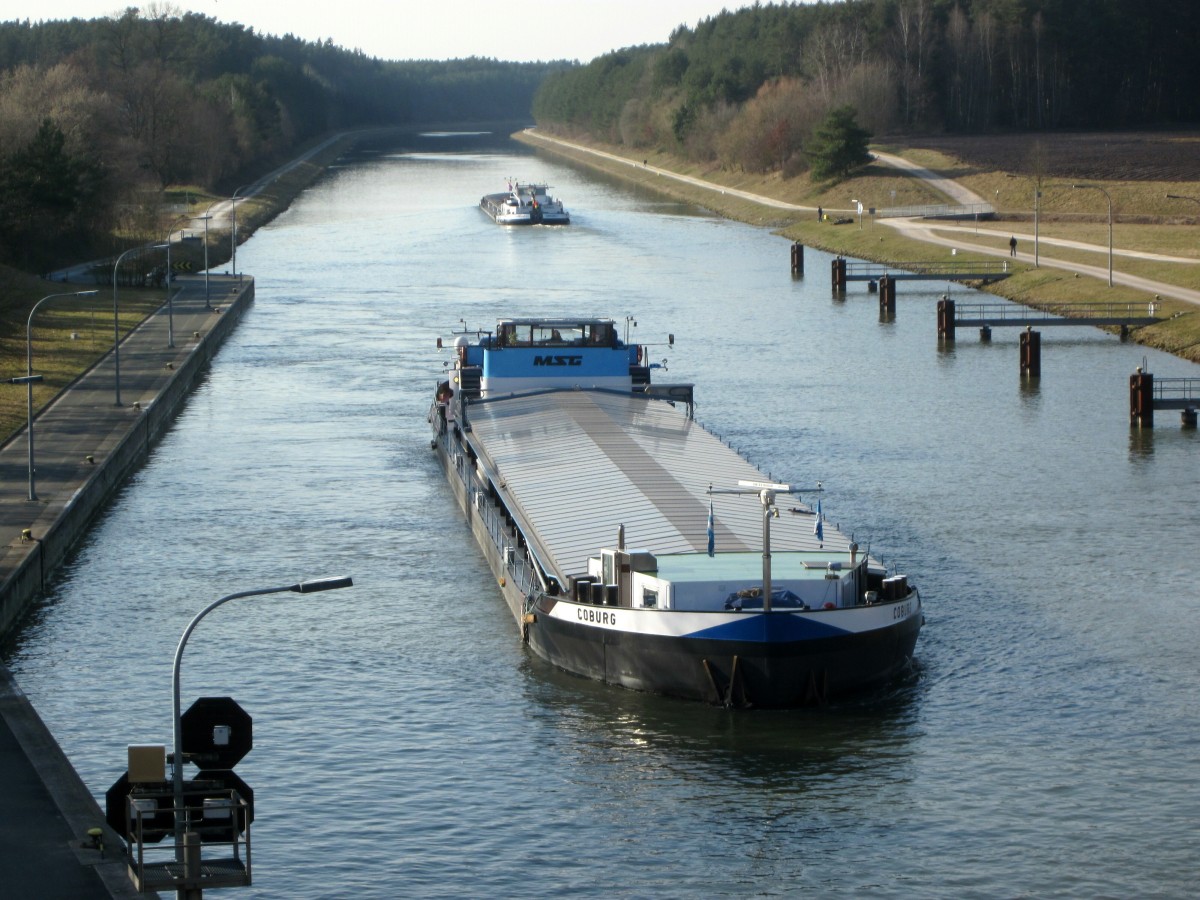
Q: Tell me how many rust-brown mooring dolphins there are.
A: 6